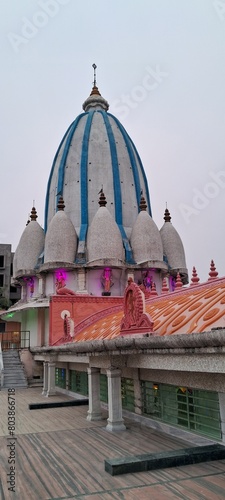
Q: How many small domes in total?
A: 5